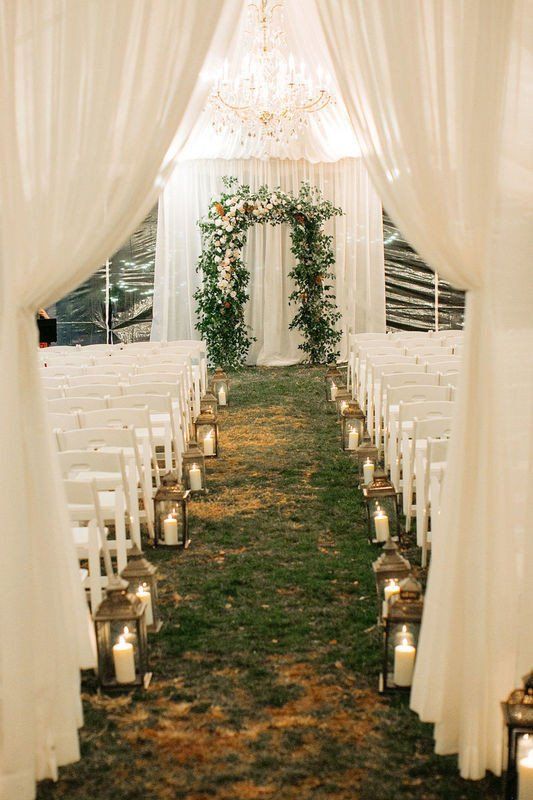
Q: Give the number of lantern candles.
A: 15